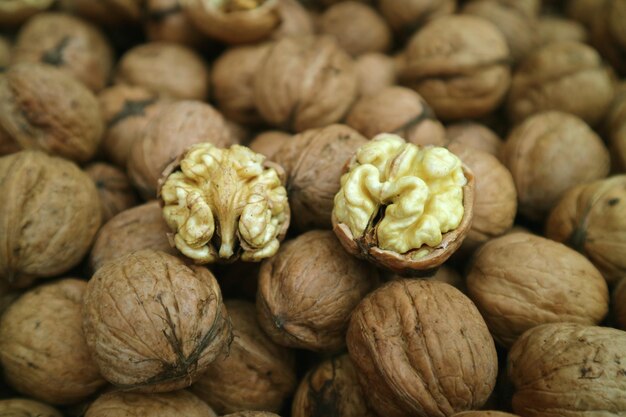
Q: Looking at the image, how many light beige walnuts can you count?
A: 2